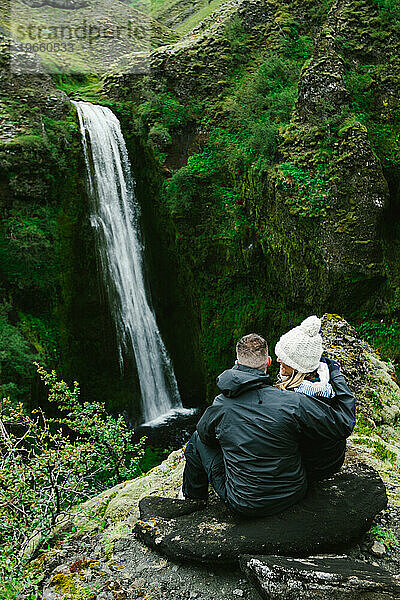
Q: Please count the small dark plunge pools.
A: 1